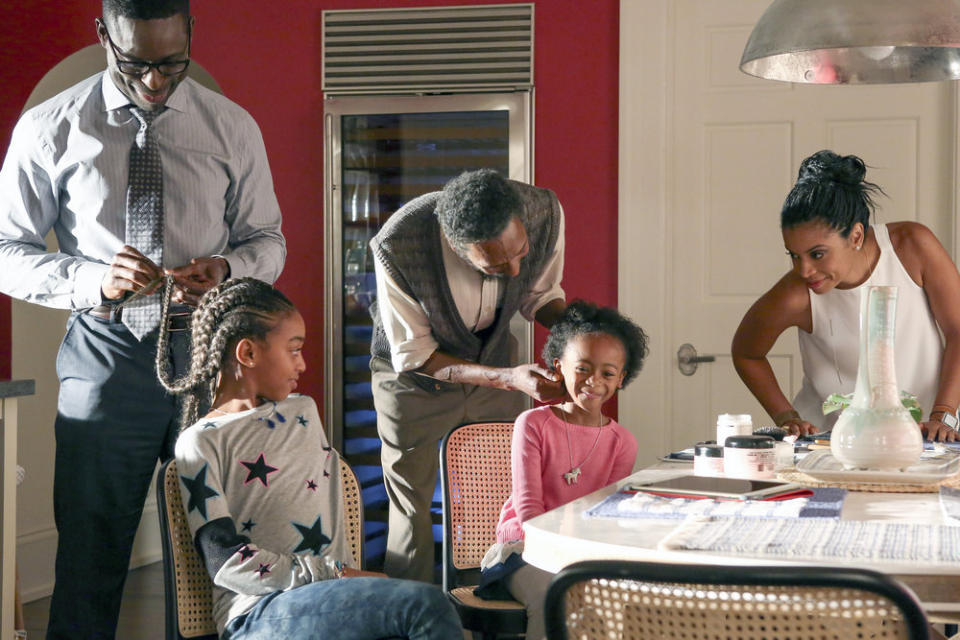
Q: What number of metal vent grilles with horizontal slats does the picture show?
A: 1